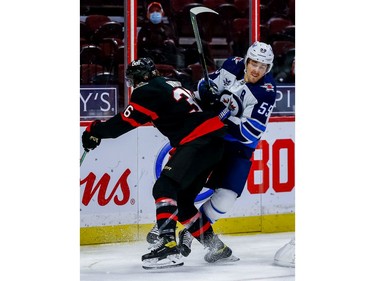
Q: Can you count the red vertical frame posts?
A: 2